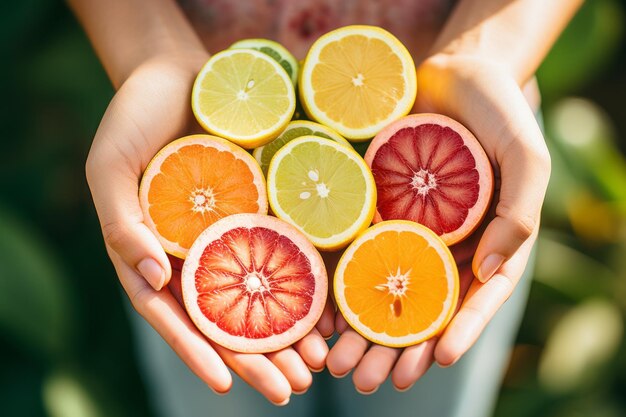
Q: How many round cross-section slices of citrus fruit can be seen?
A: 9